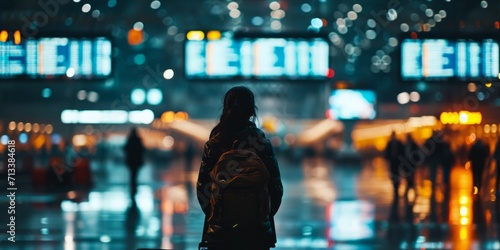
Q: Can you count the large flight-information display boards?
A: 3